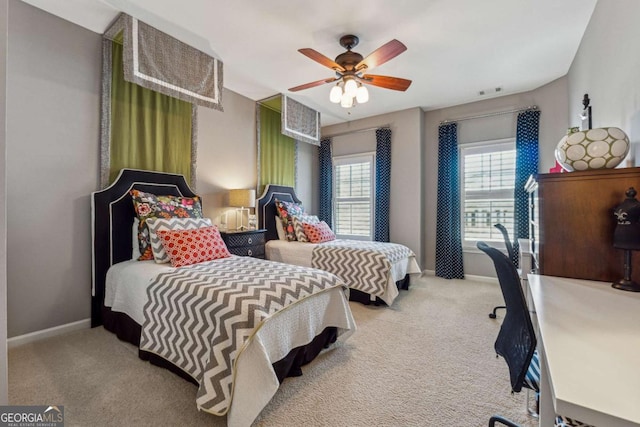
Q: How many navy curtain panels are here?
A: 4